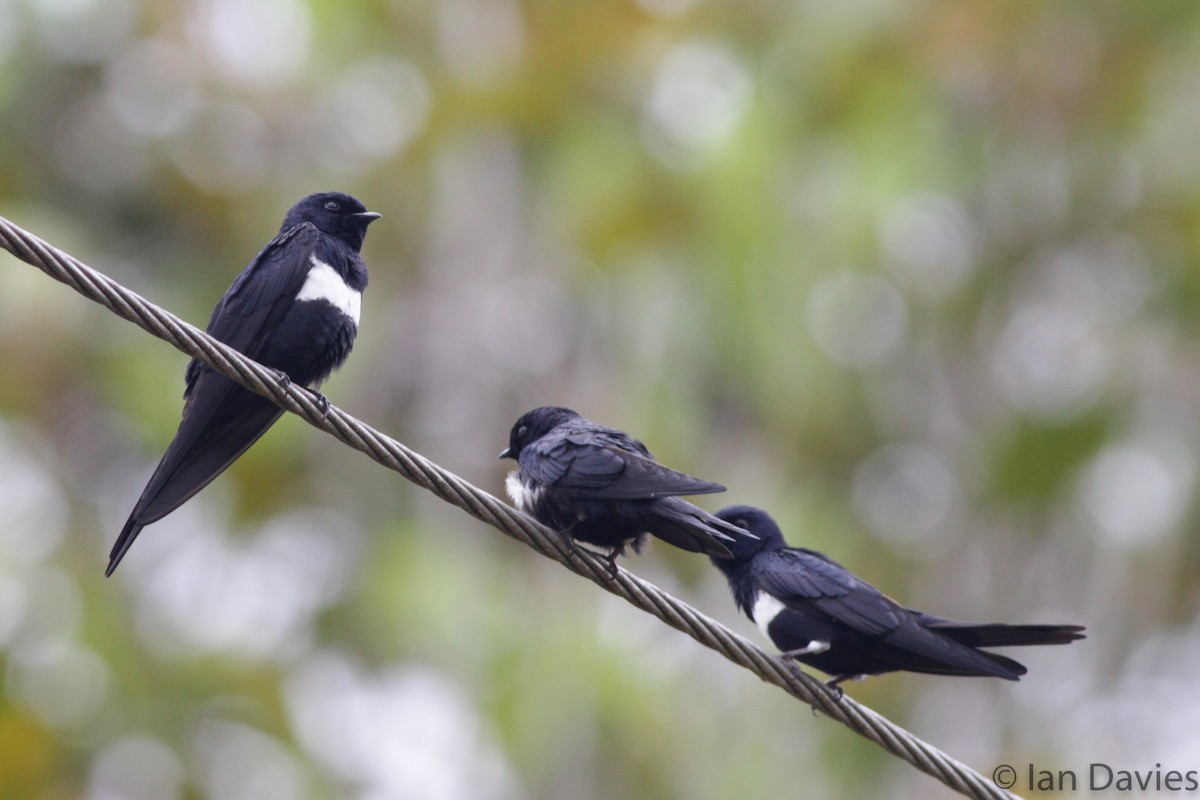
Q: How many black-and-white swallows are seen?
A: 3